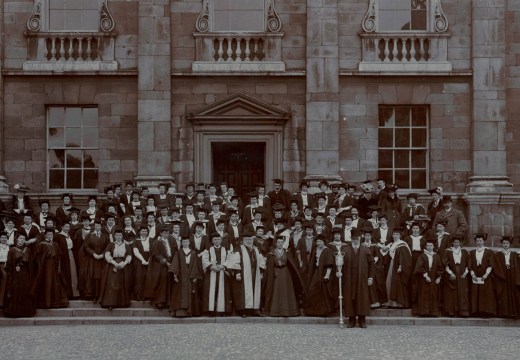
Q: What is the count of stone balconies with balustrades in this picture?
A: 3